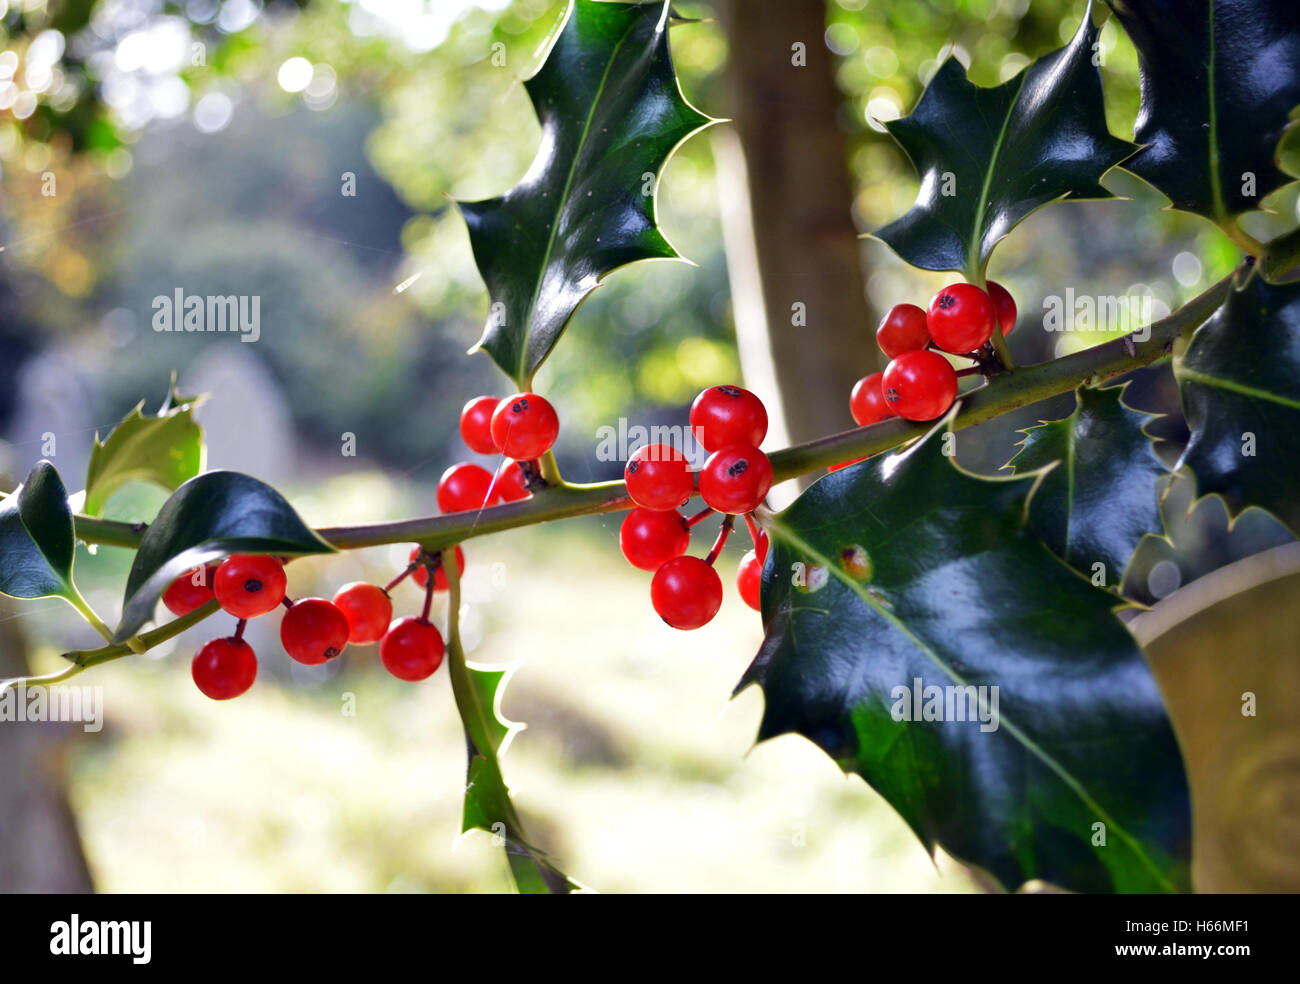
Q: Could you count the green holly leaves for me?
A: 10